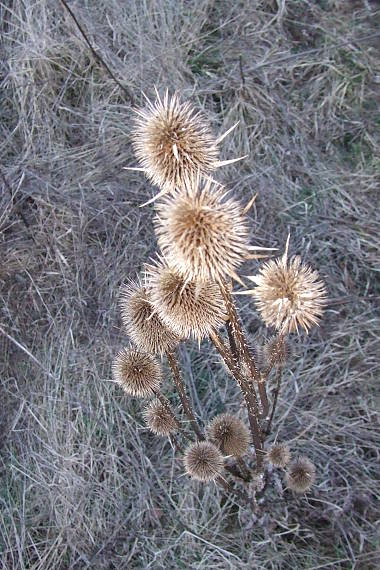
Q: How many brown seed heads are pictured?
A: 12